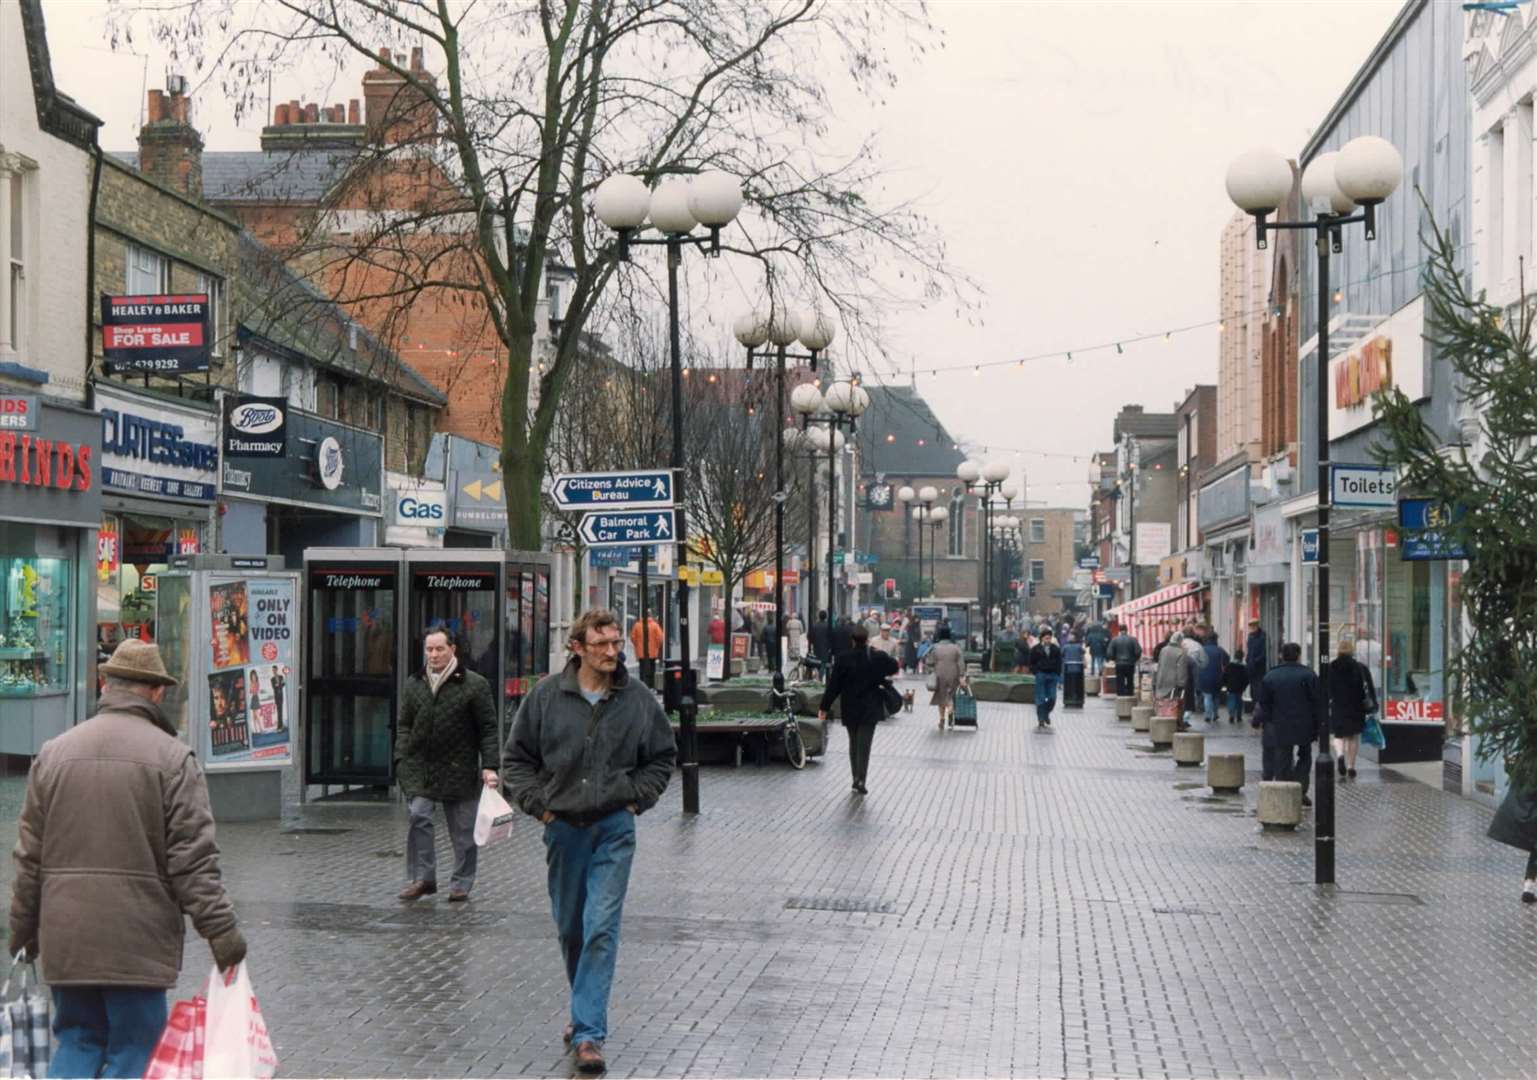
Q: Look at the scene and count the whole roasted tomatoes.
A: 0